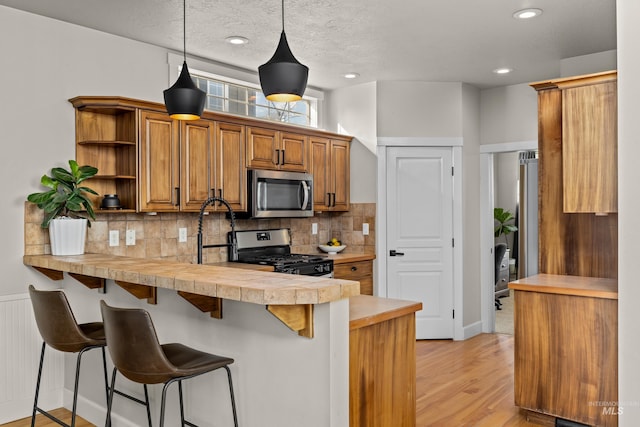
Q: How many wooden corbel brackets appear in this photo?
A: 5